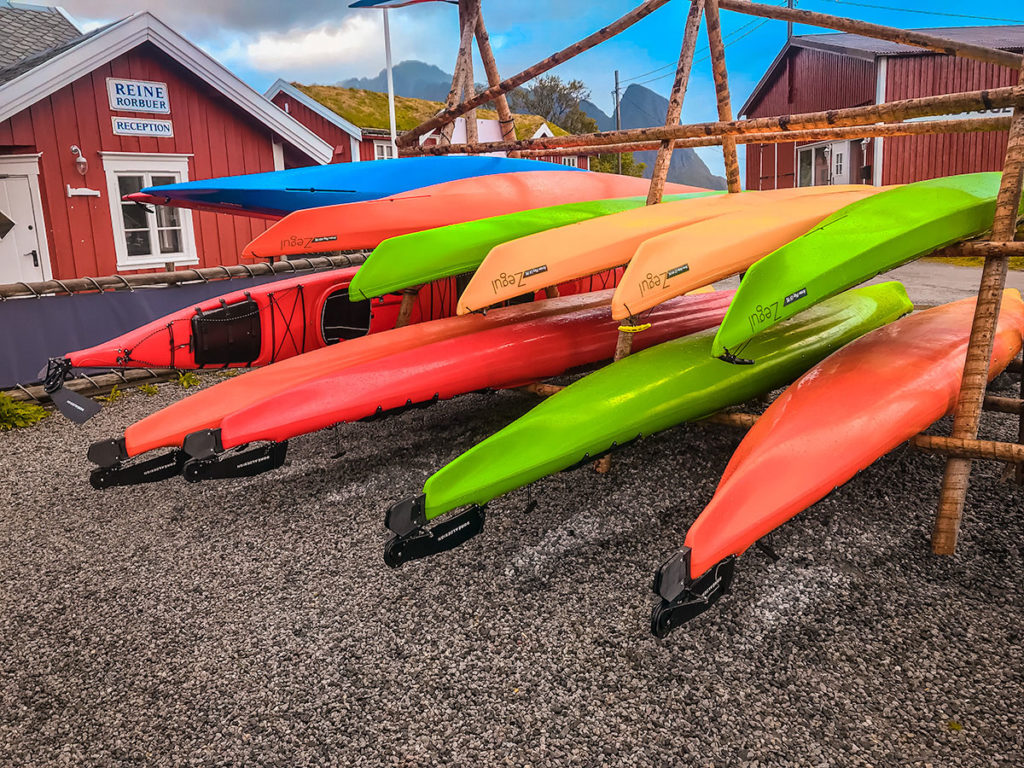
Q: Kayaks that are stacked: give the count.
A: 11